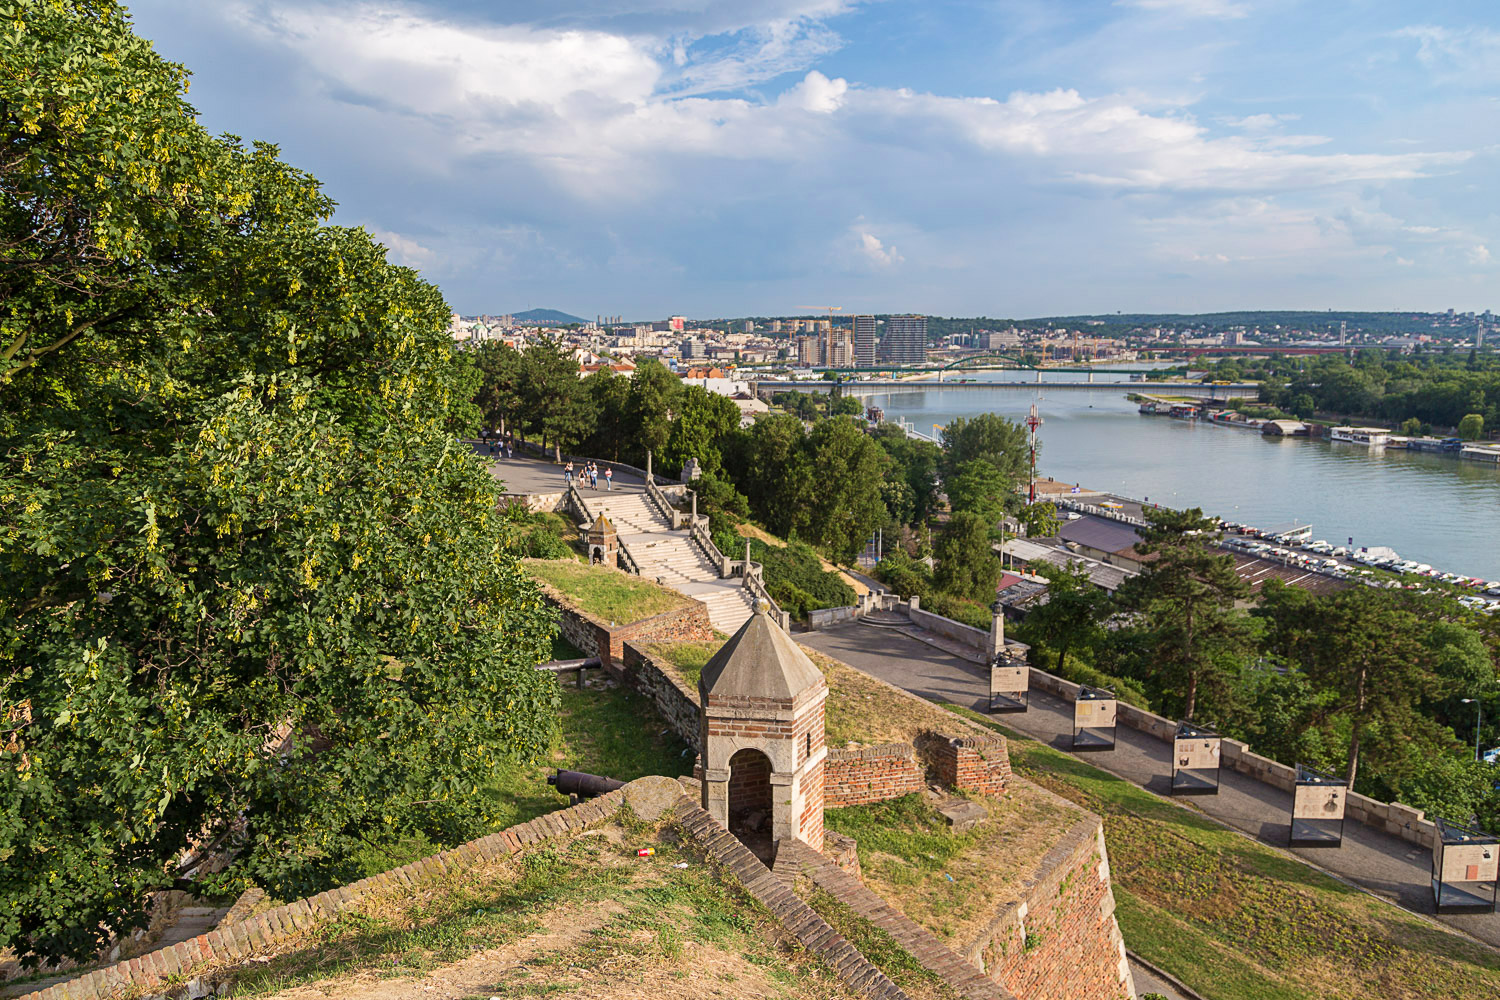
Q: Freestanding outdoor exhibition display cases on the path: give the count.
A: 5